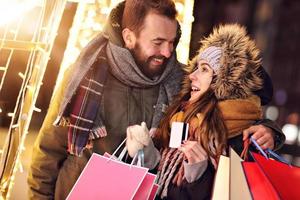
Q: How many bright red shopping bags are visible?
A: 2